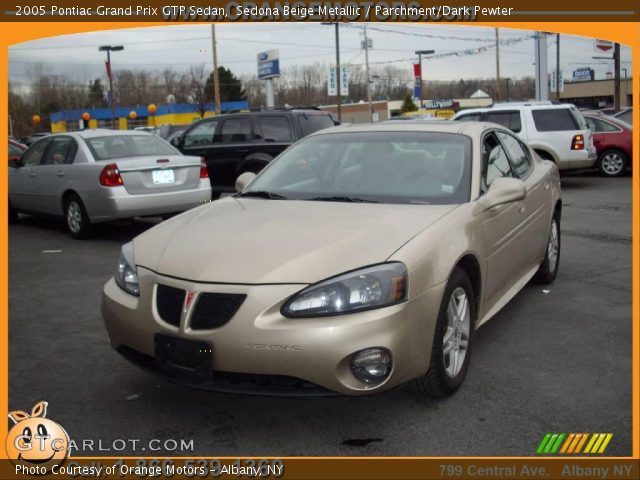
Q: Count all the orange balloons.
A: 4